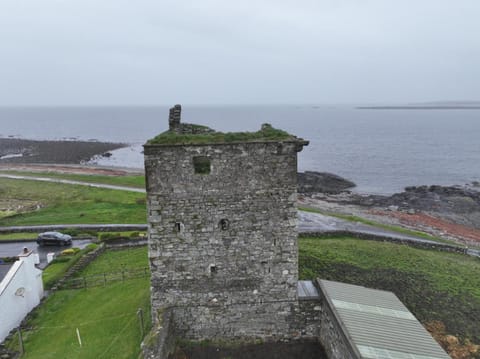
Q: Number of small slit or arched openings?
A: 3